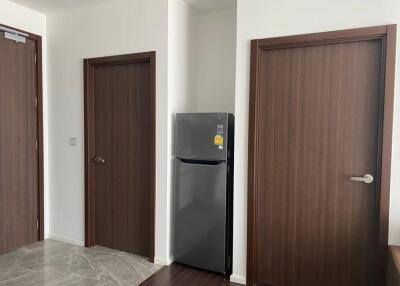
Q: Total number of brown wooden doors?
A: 3